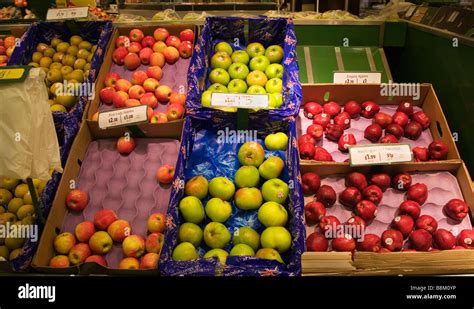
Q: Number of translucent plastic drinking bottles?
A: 0